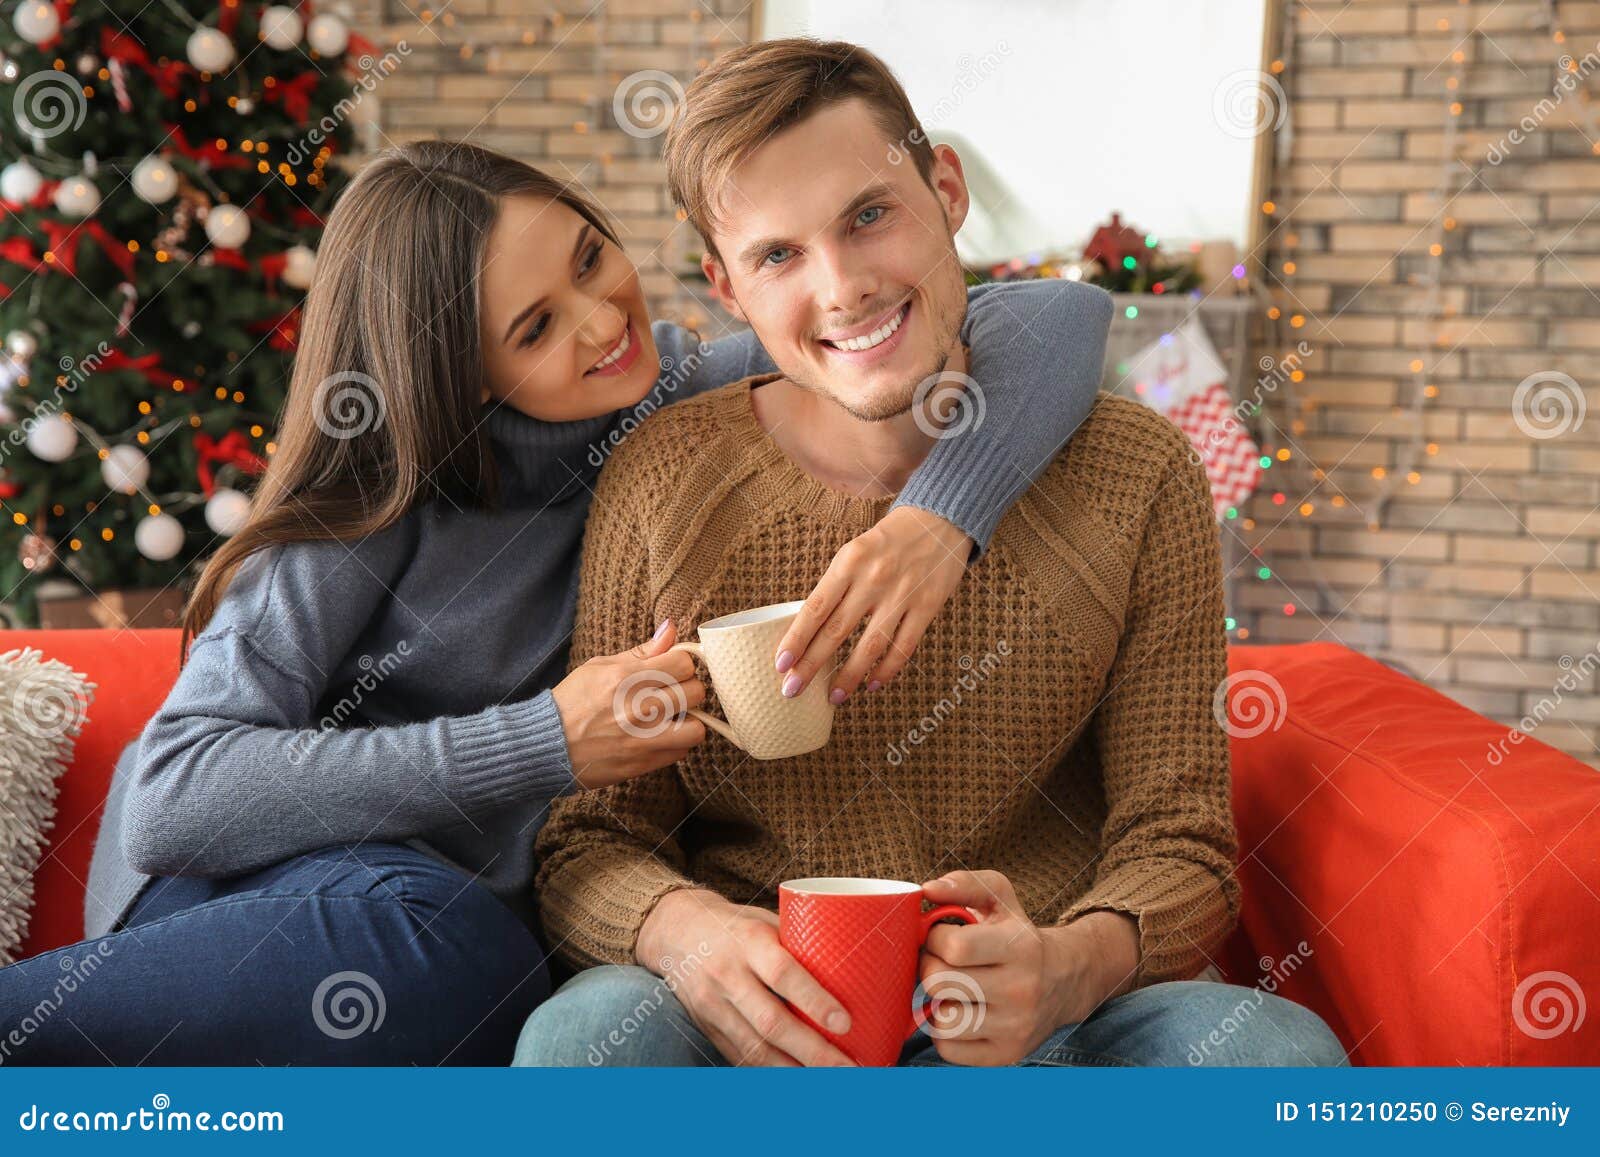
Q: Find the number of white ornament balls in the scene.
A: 13